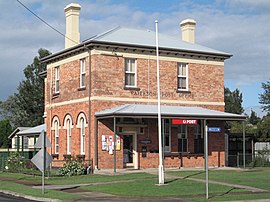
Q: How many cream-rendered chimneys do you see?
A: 2